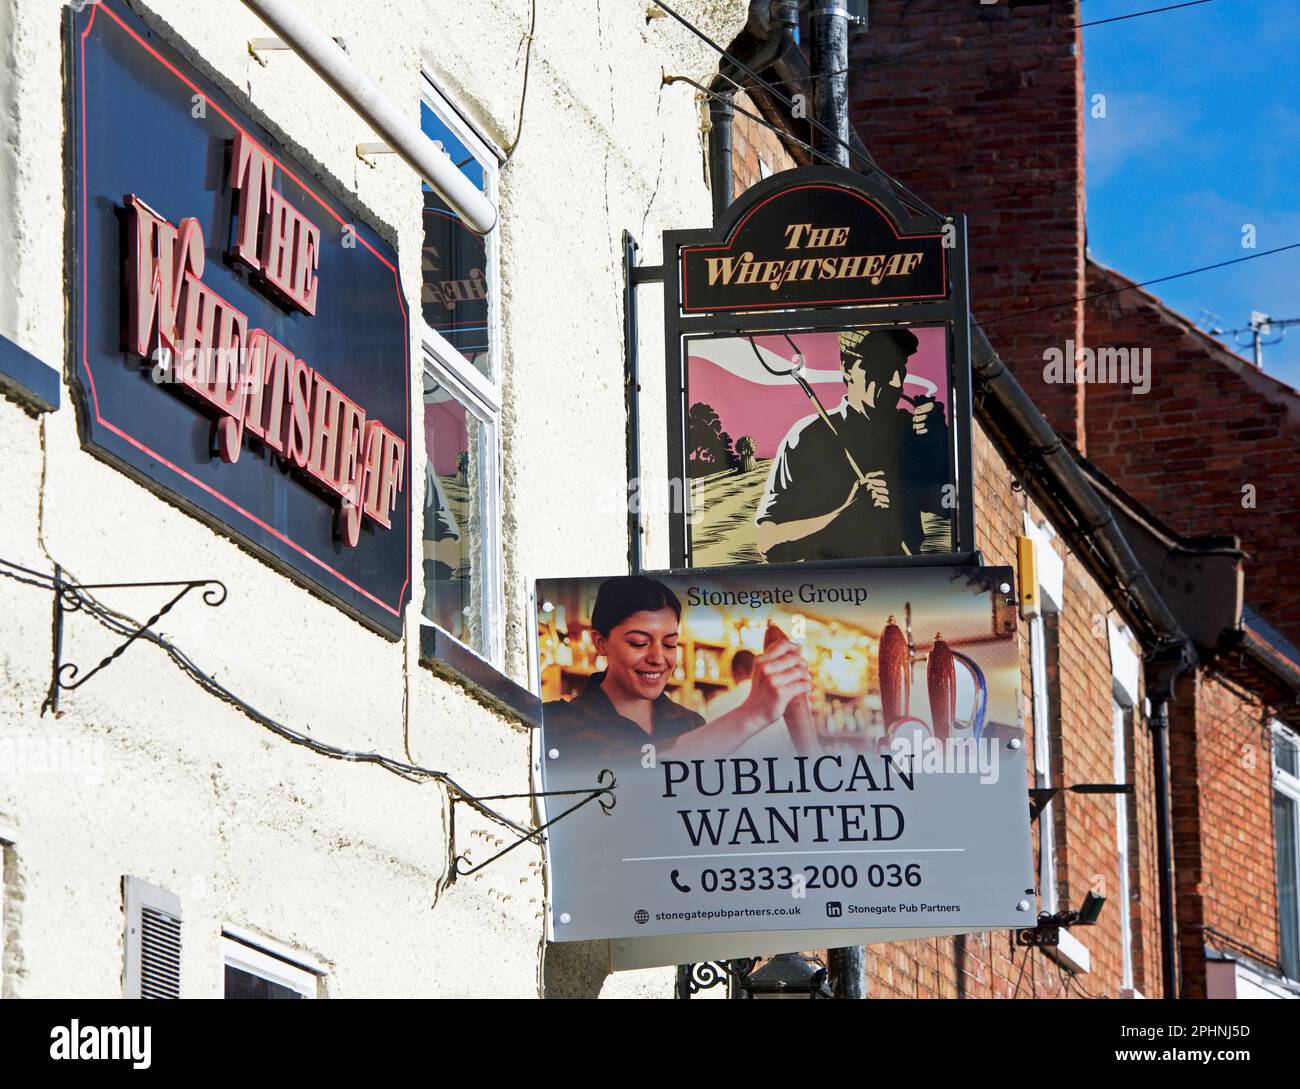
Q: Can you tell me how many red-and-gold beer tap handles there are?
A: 3